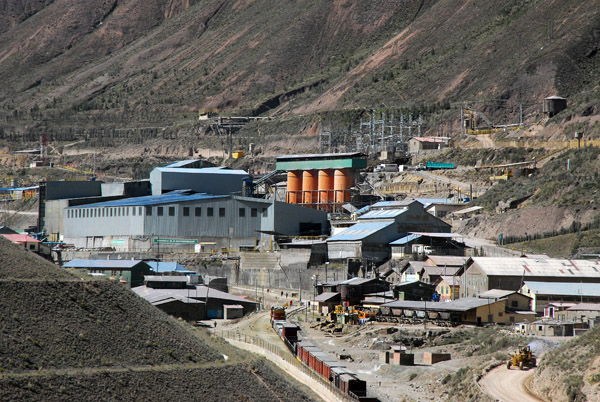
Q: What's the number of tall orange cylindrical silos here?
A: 4